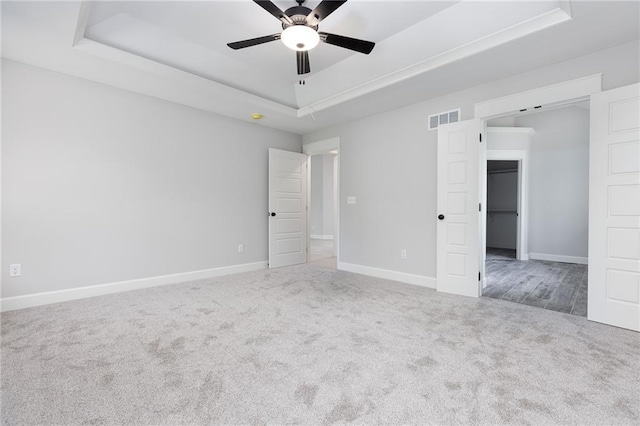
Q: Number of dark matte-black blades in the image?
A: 5